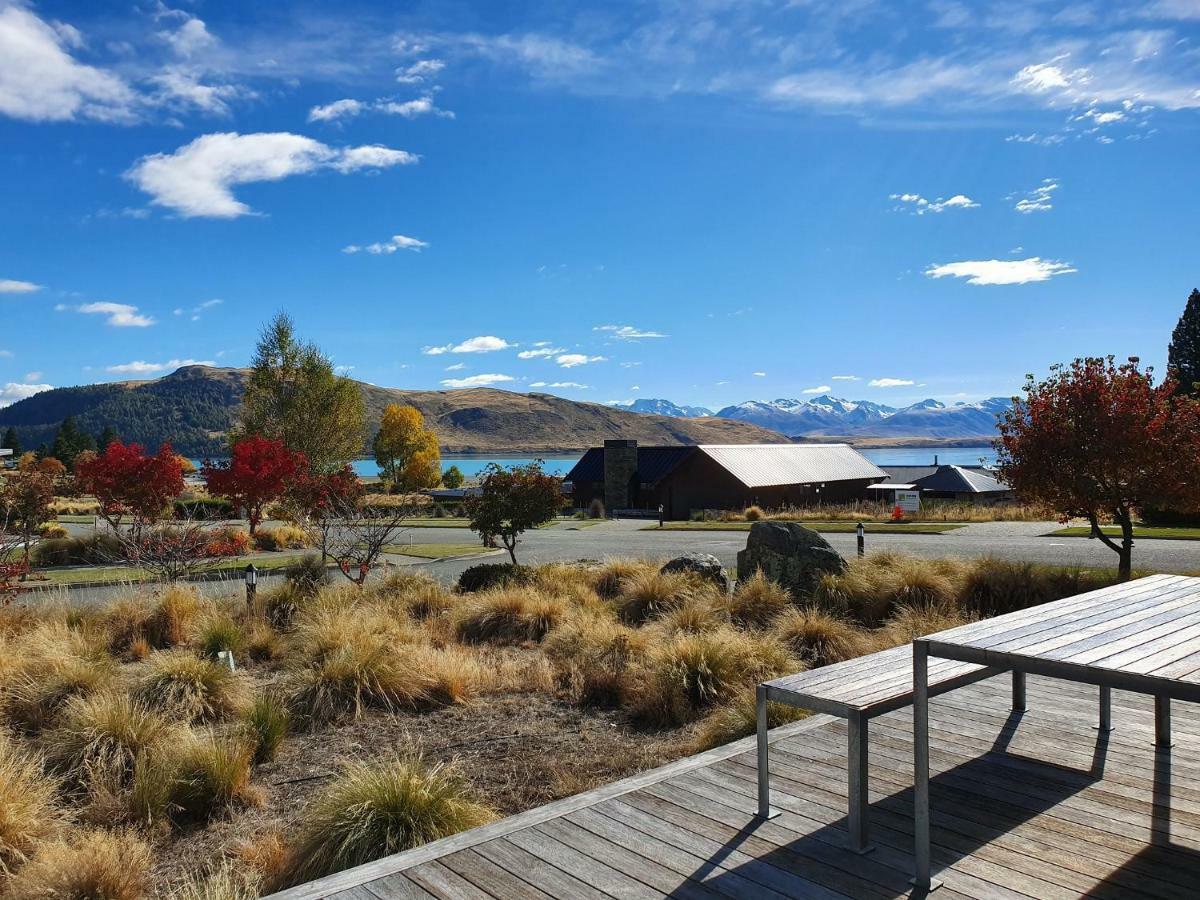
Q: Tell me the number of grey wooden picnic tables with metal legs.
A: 1